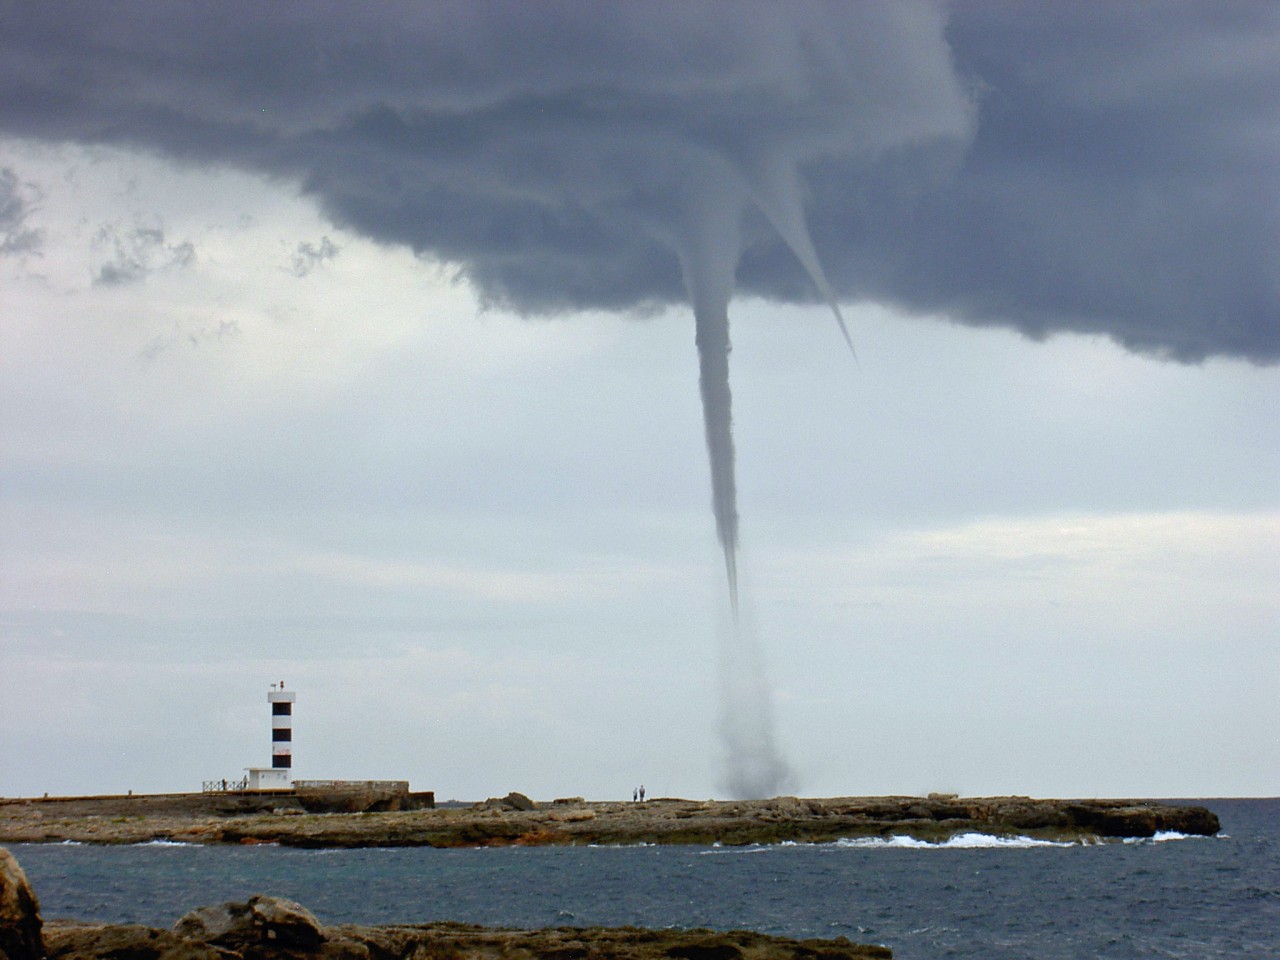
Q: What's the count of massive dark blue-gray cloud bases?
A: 1